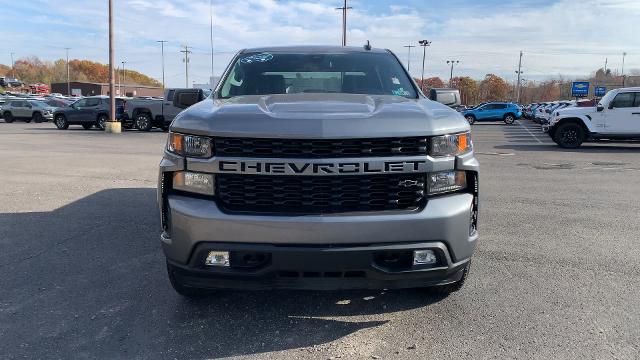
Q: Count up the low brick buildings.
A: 1